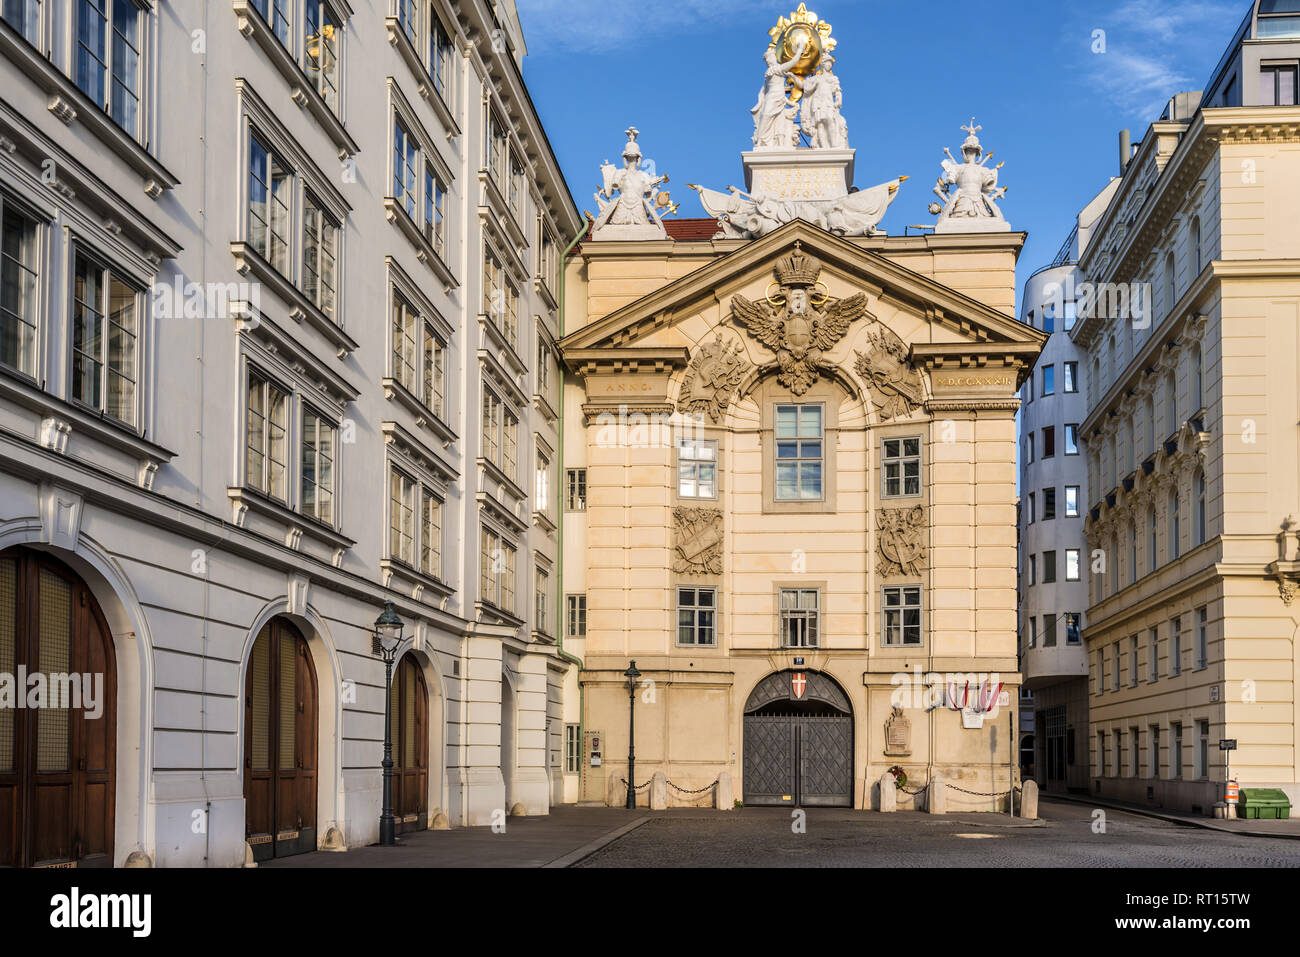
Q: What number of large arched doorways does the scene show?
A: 4